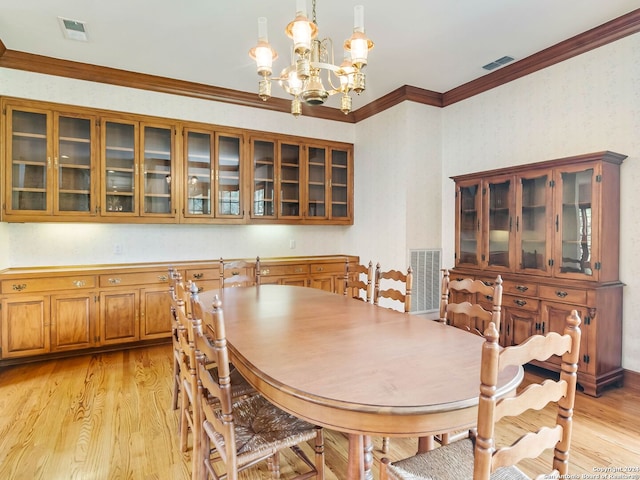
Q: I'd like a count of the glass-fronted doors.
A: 14